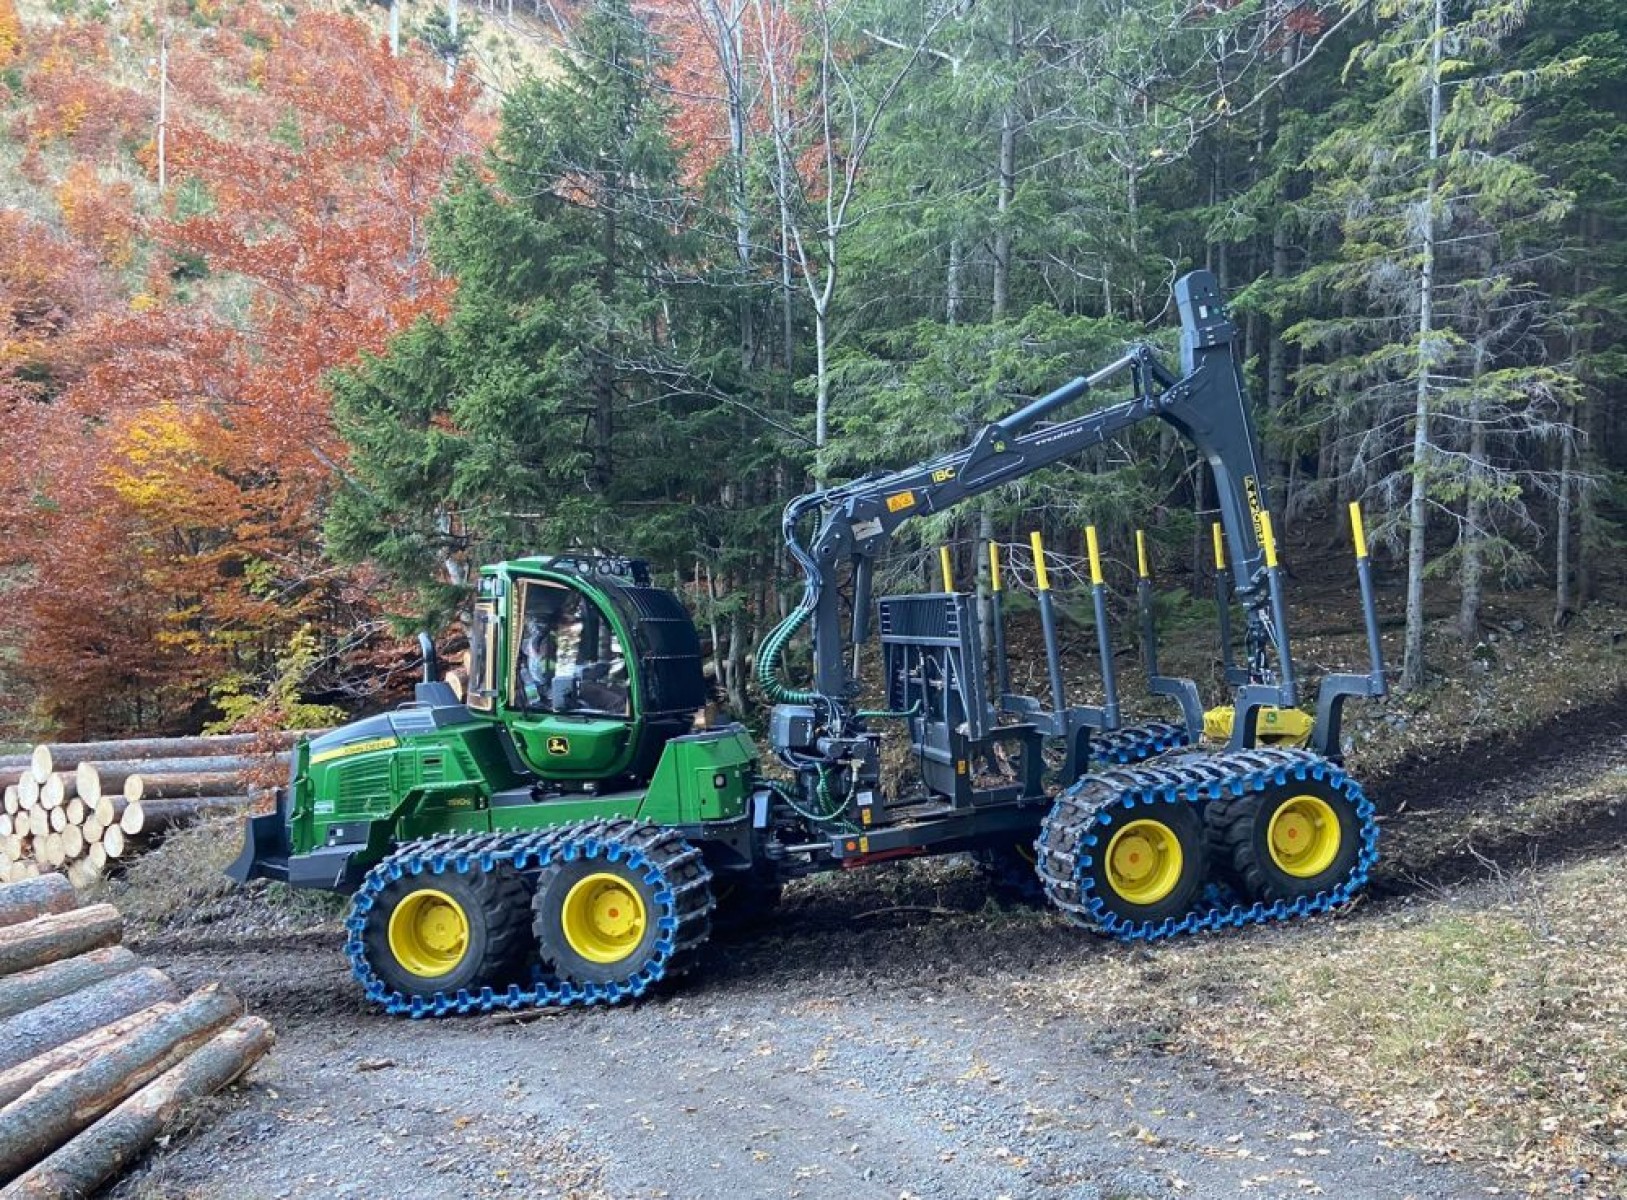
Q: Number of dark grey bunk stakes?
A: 8